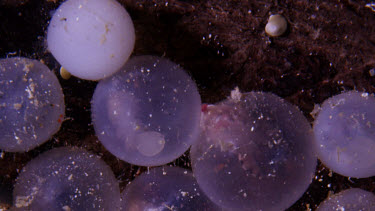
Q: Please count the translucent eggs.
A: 7